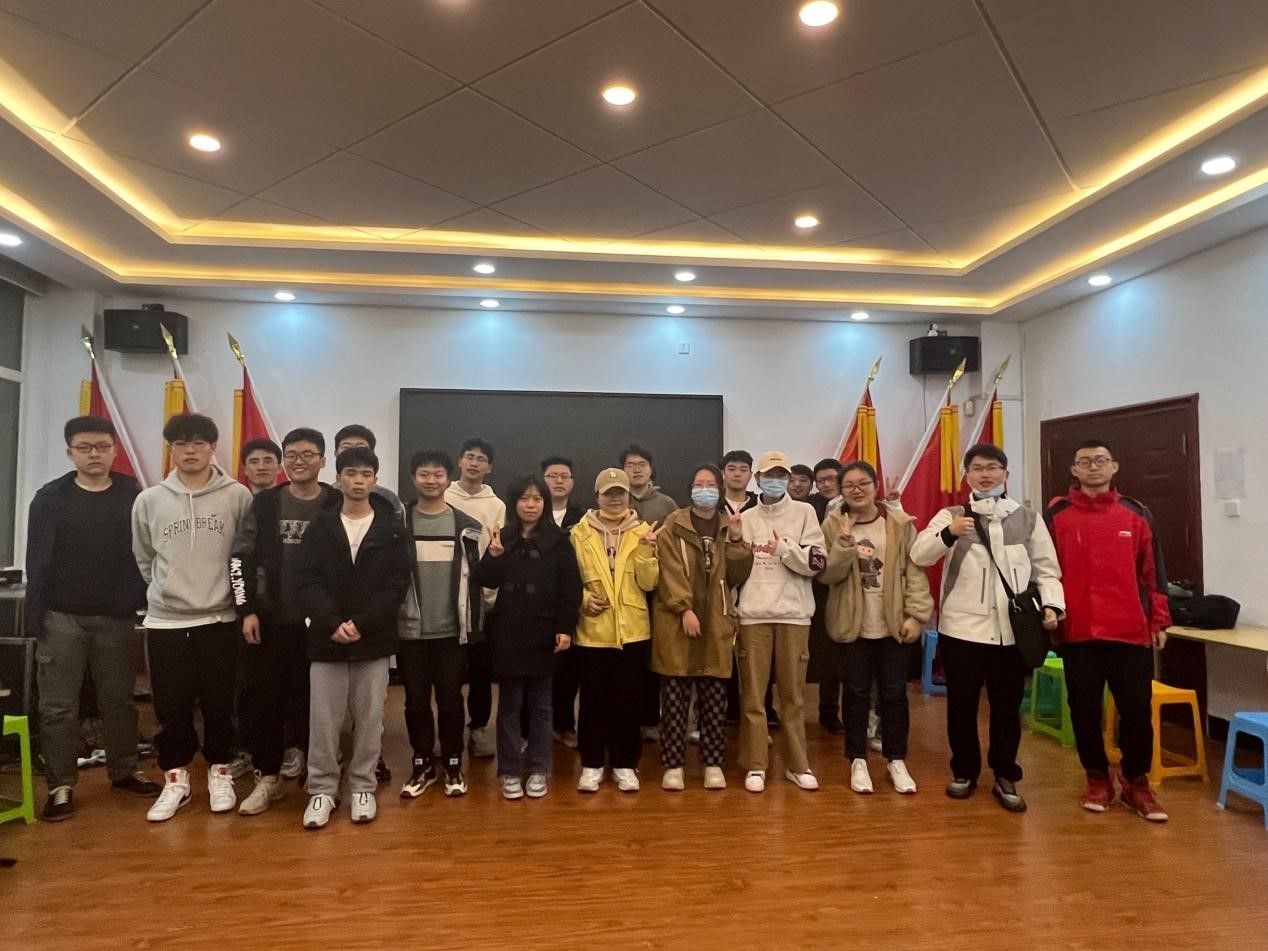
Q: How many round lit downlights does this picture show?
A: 13